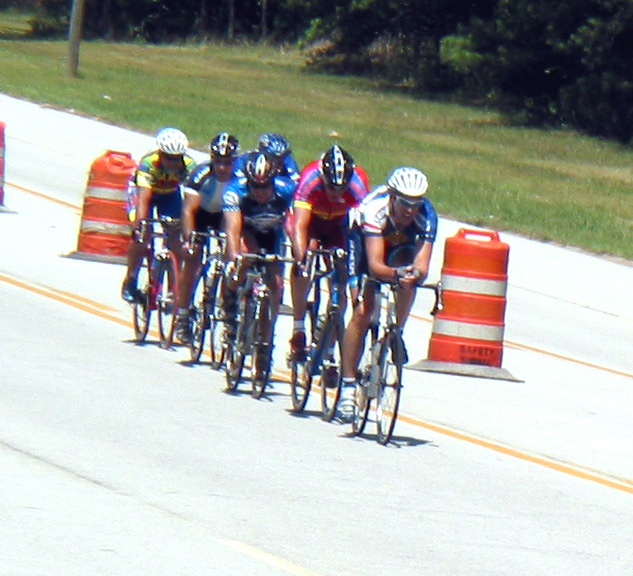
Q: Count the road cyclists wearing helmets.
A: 6